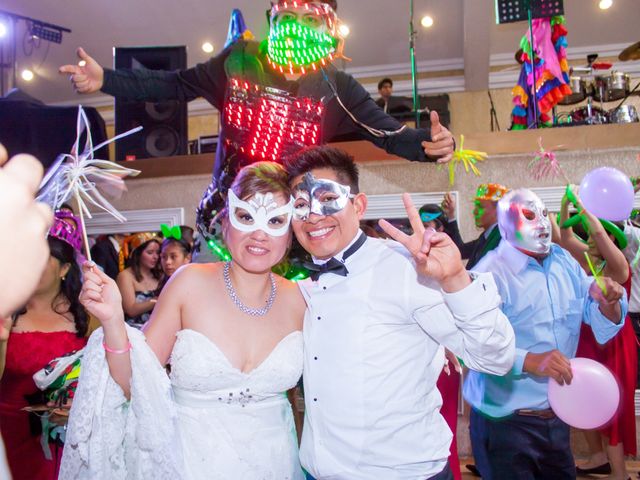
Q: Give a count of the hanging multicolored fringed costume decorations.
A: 1